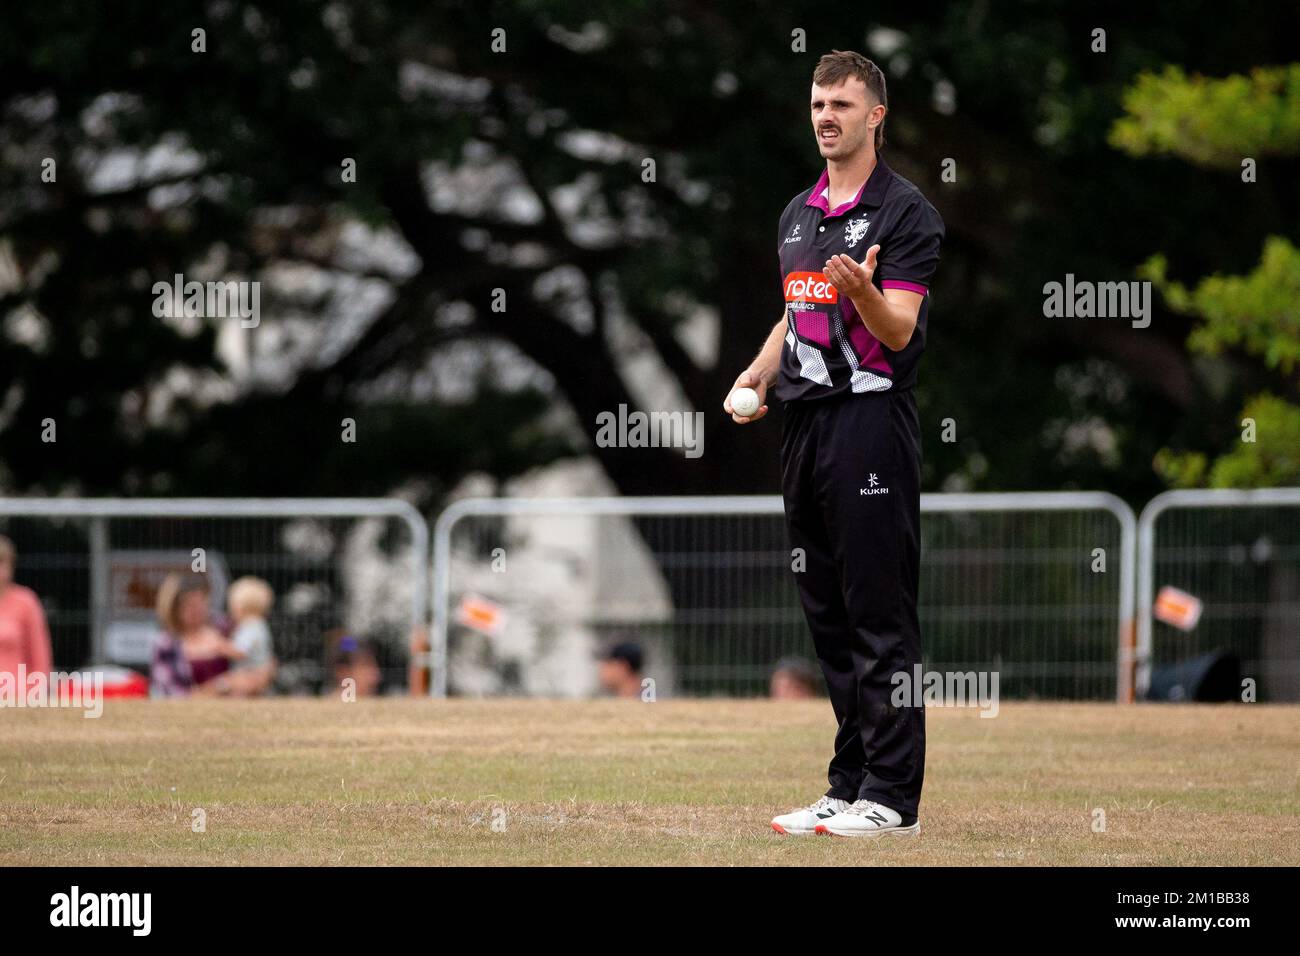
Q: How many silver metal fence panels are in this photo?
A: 3